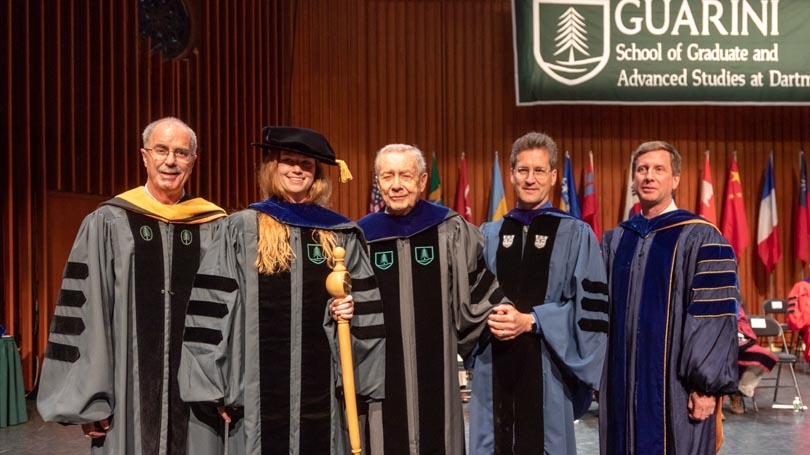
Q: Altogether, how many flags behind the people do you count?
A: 11